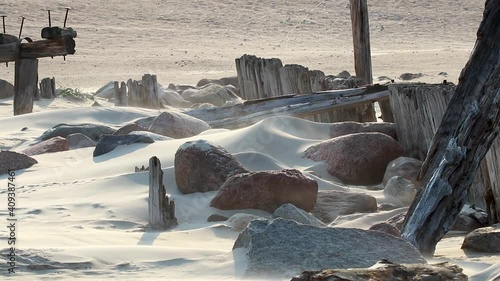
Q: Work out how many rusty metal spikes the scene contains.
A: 4